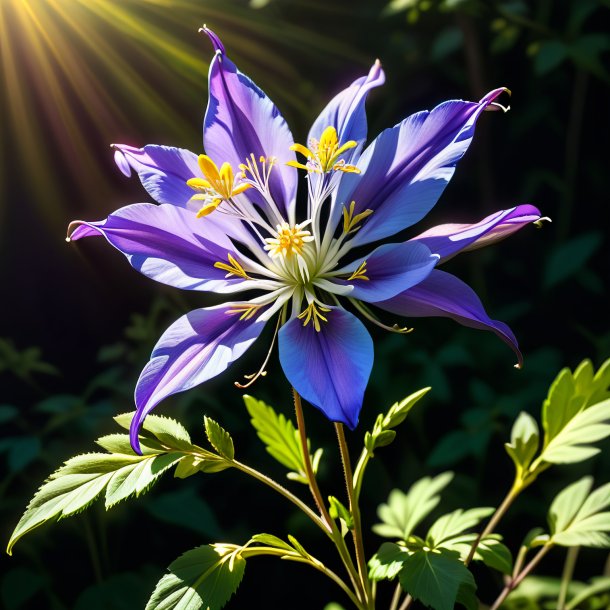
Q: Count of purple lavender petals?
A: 10